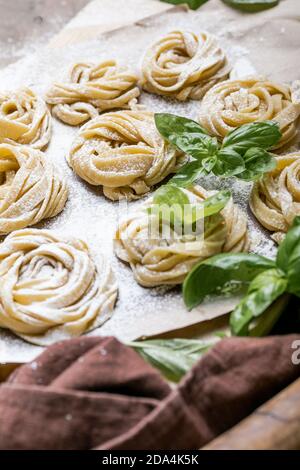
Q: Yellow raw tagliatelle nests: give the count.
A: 9